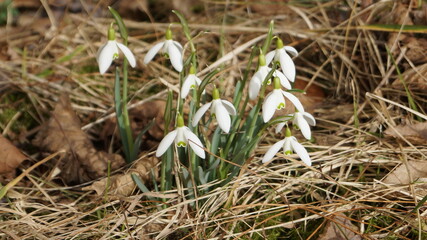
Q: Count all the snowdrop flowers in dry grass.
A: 10